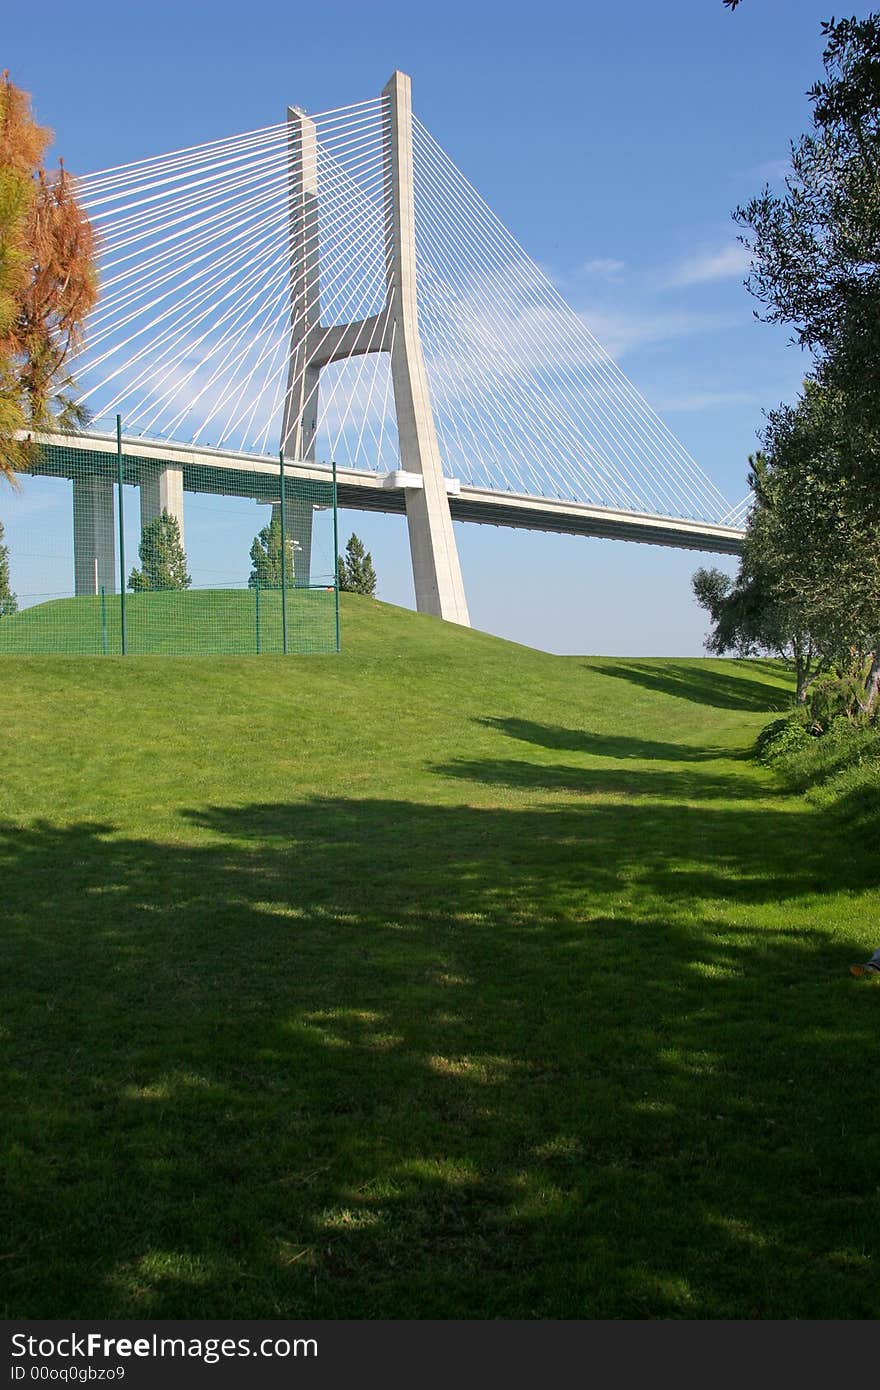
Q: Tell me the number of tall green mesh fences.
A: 1